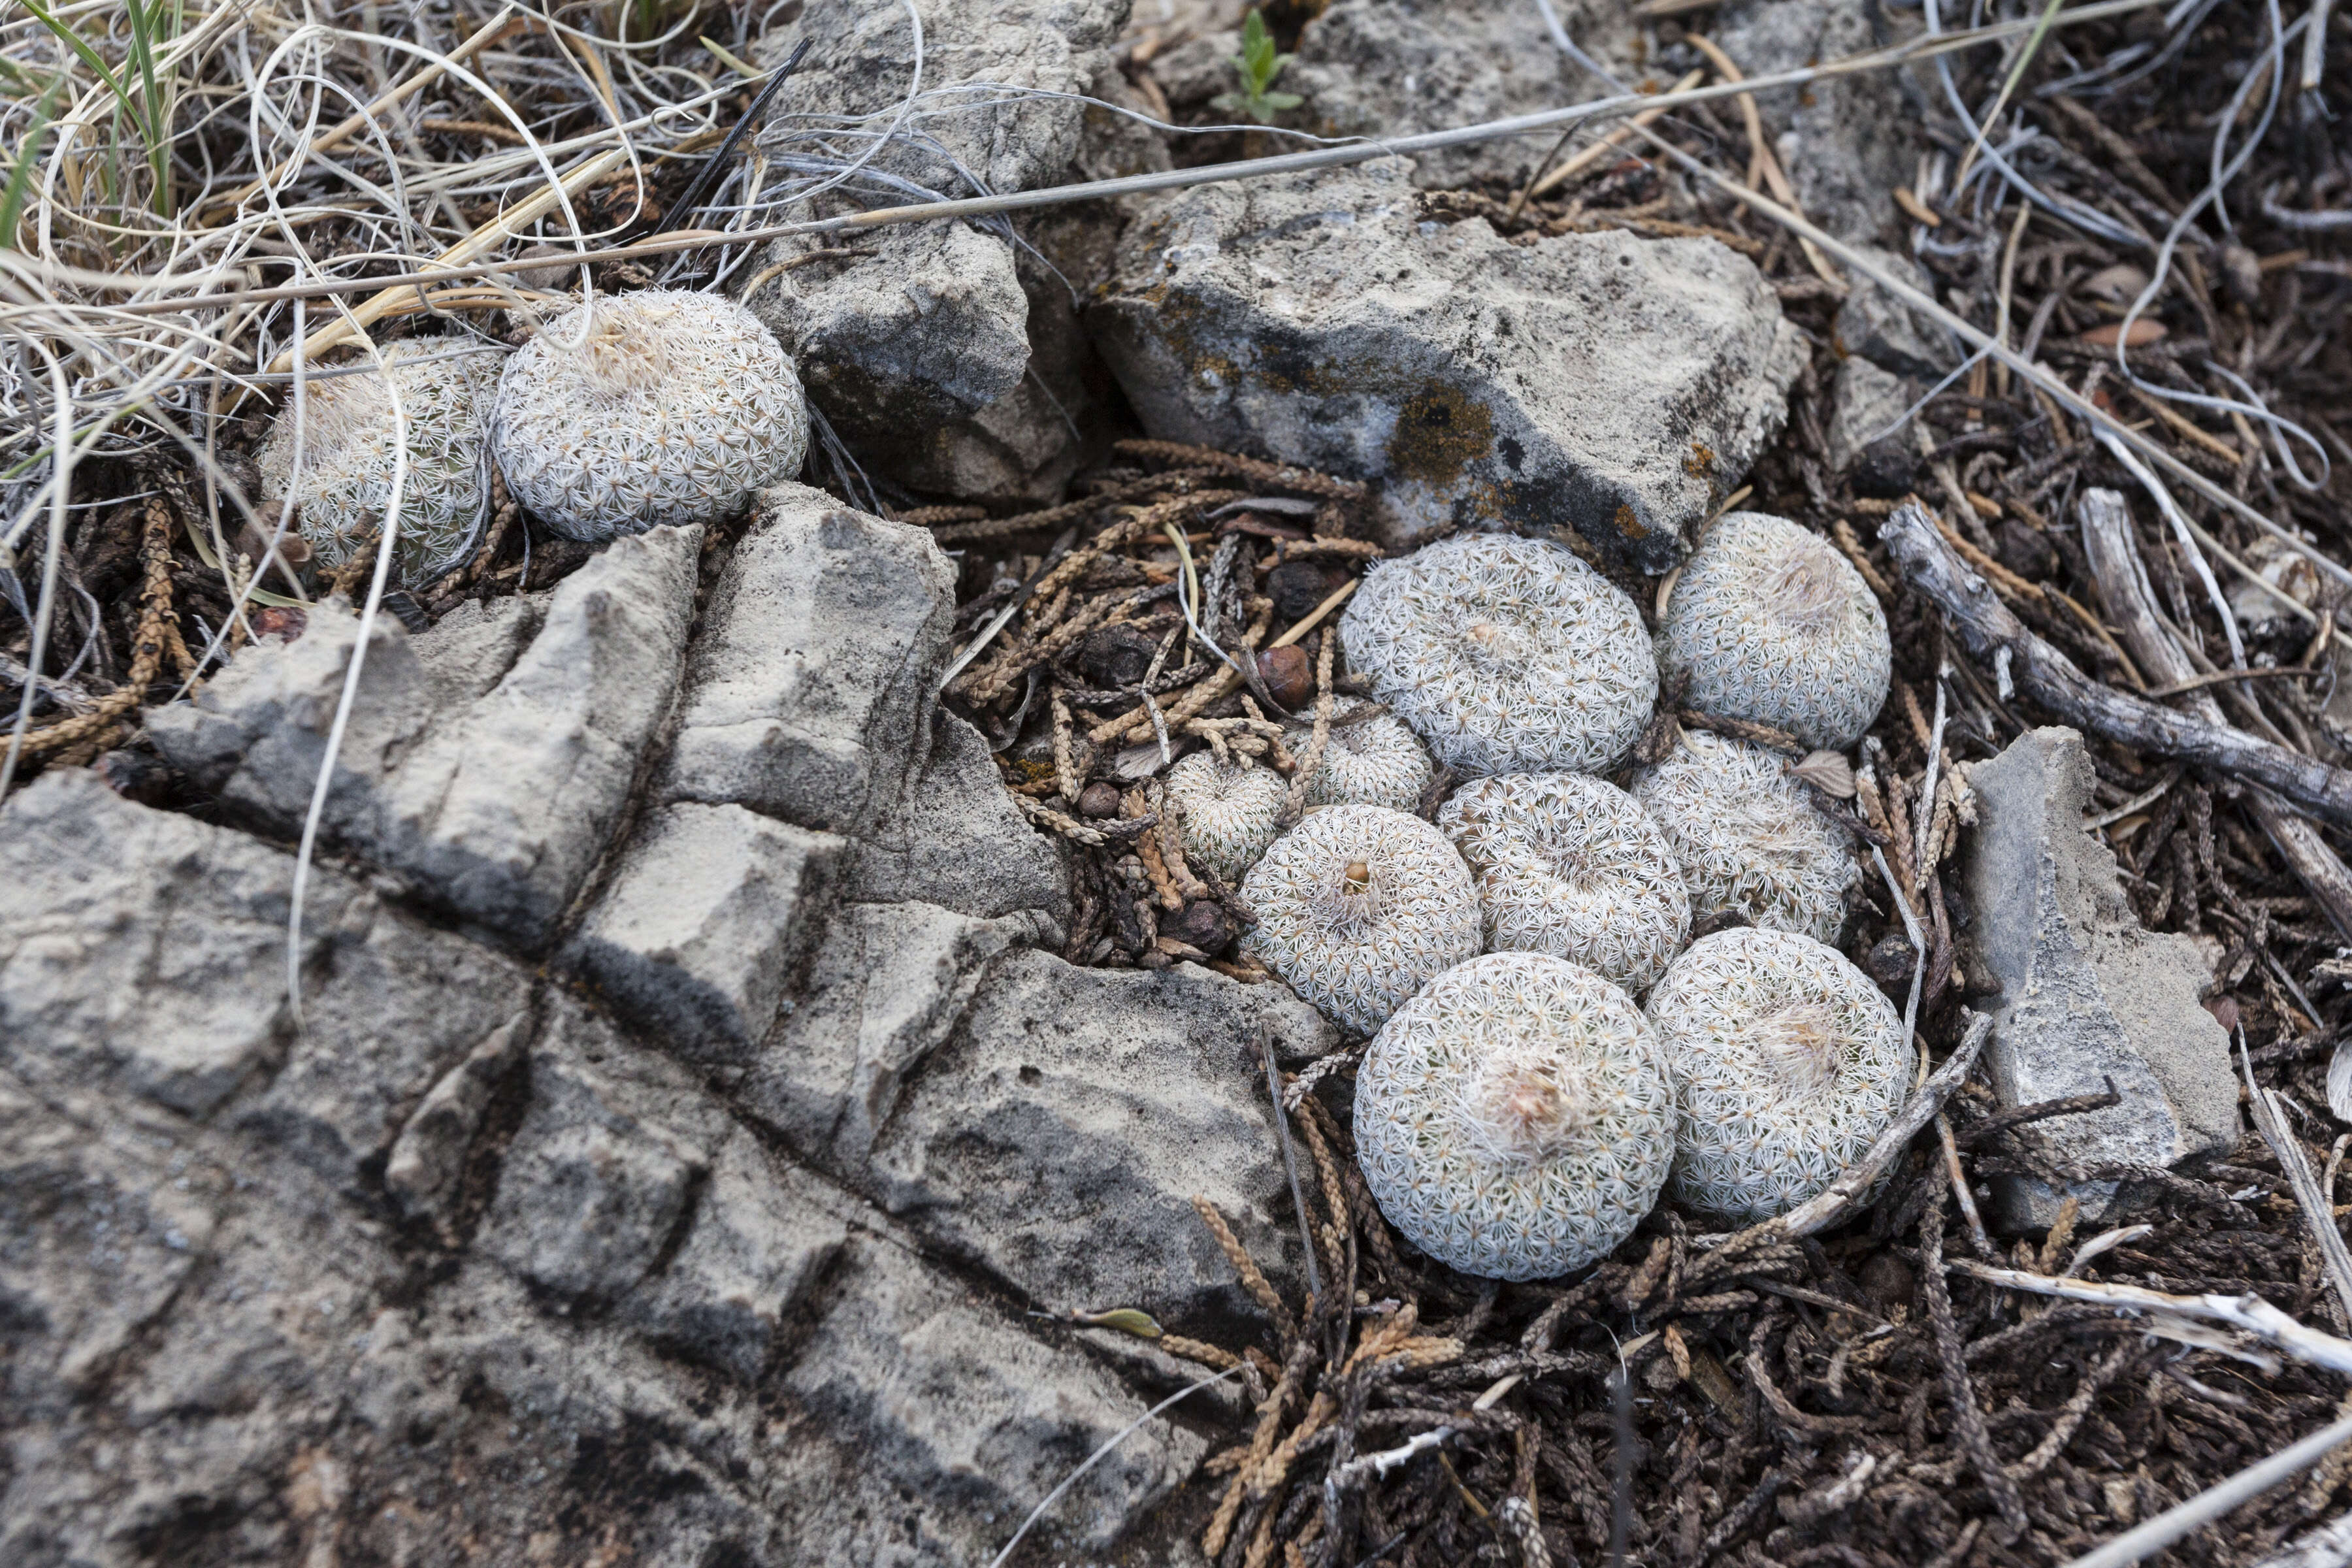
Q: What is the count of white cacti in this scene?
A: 11